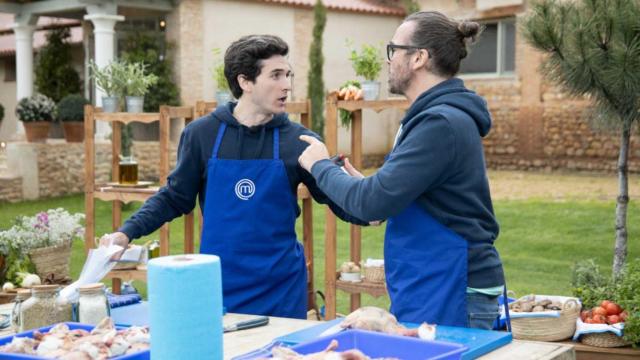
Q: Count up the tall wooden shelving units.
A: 3